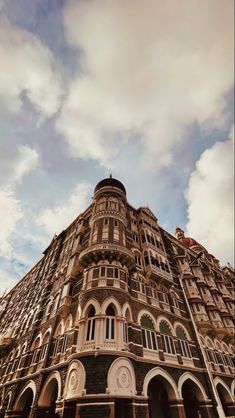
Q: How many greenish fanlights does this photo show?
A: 3